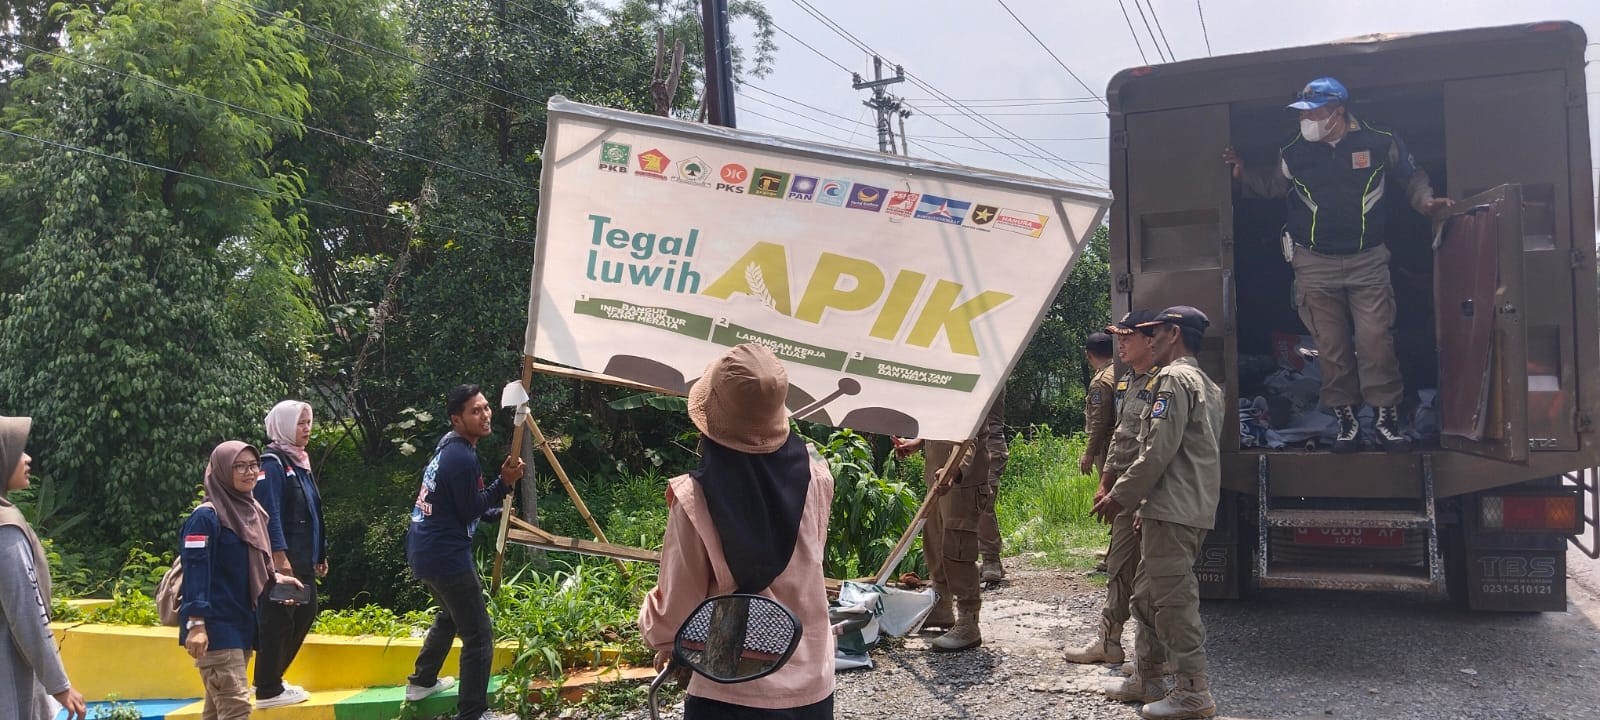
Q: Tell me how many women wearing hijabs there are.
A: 4